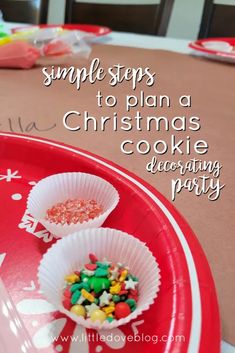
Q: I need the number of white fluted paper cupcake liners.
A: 2